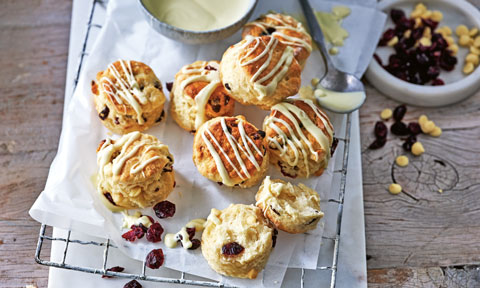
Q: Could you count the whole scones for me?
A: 7